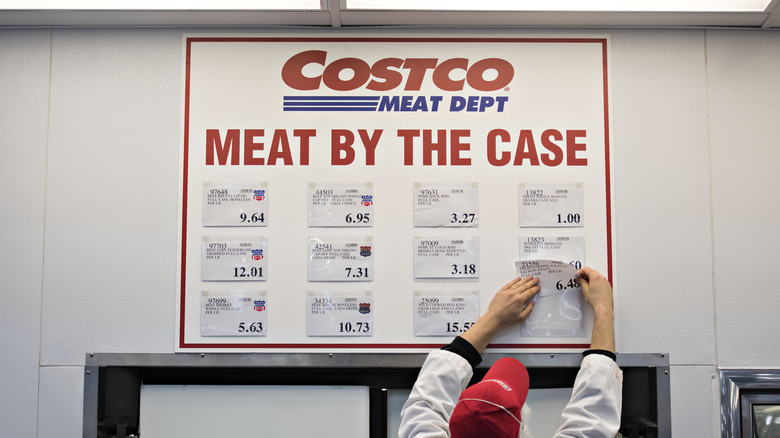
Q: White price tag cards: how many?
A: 12